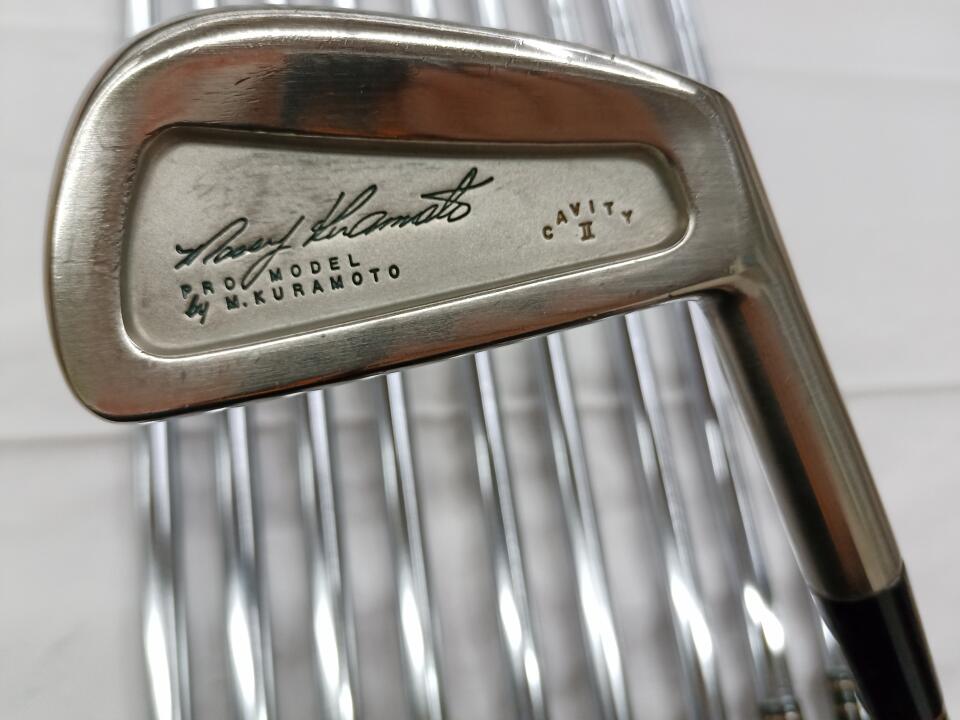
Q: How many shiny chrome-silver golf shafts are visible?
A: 9